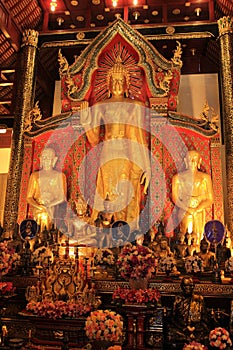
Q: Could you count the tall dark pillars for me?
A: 2